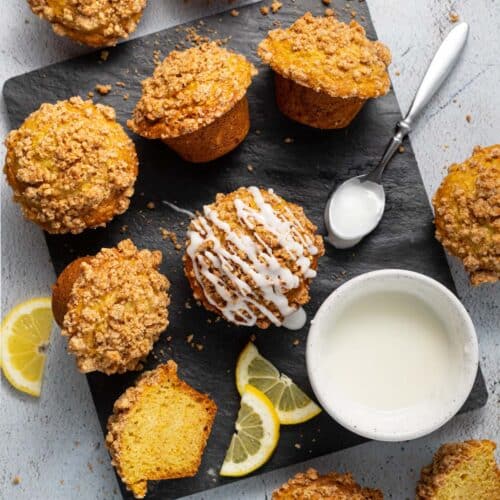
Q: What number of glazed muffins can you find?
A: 1